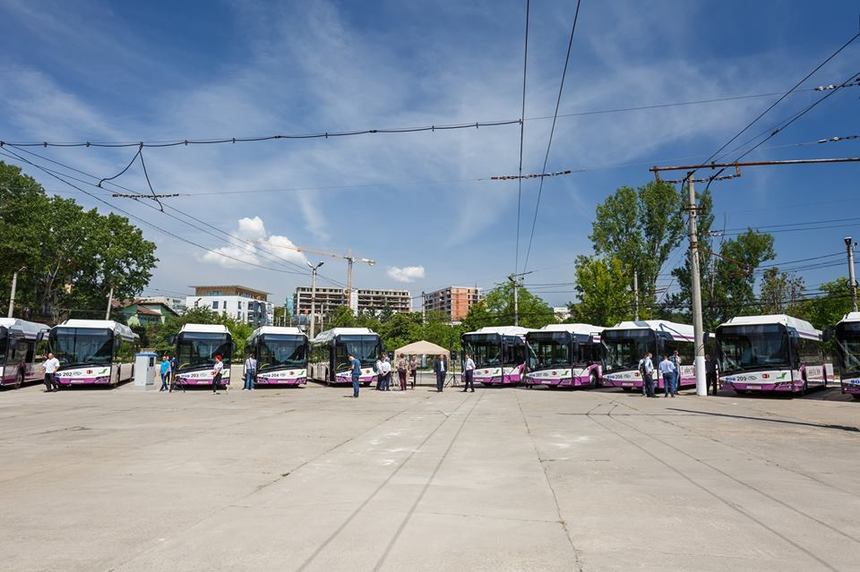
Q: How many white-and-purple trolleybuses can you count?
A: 10